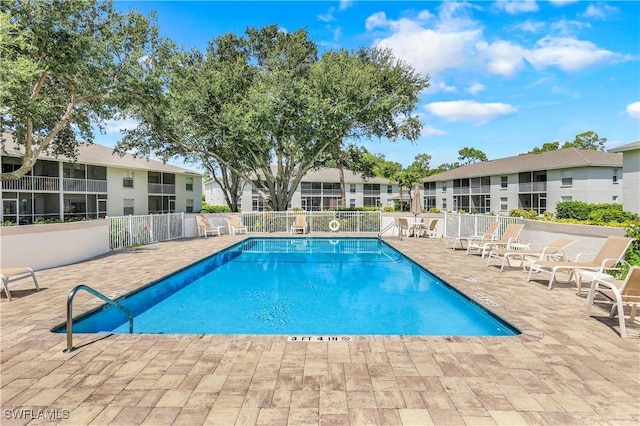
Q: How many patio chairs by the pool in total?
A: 13